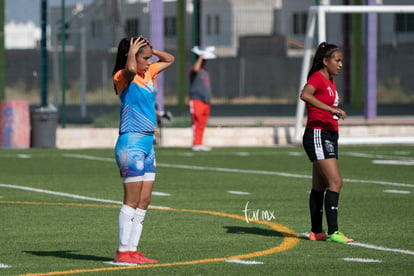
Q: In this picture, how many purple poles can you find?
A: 2